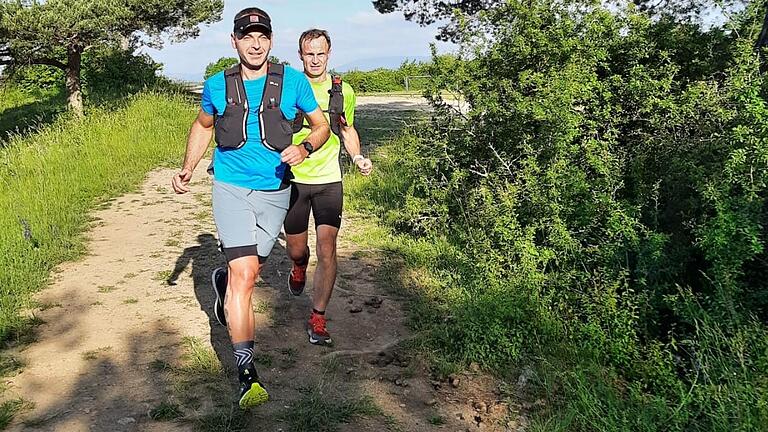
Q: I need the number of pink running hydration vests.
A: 0